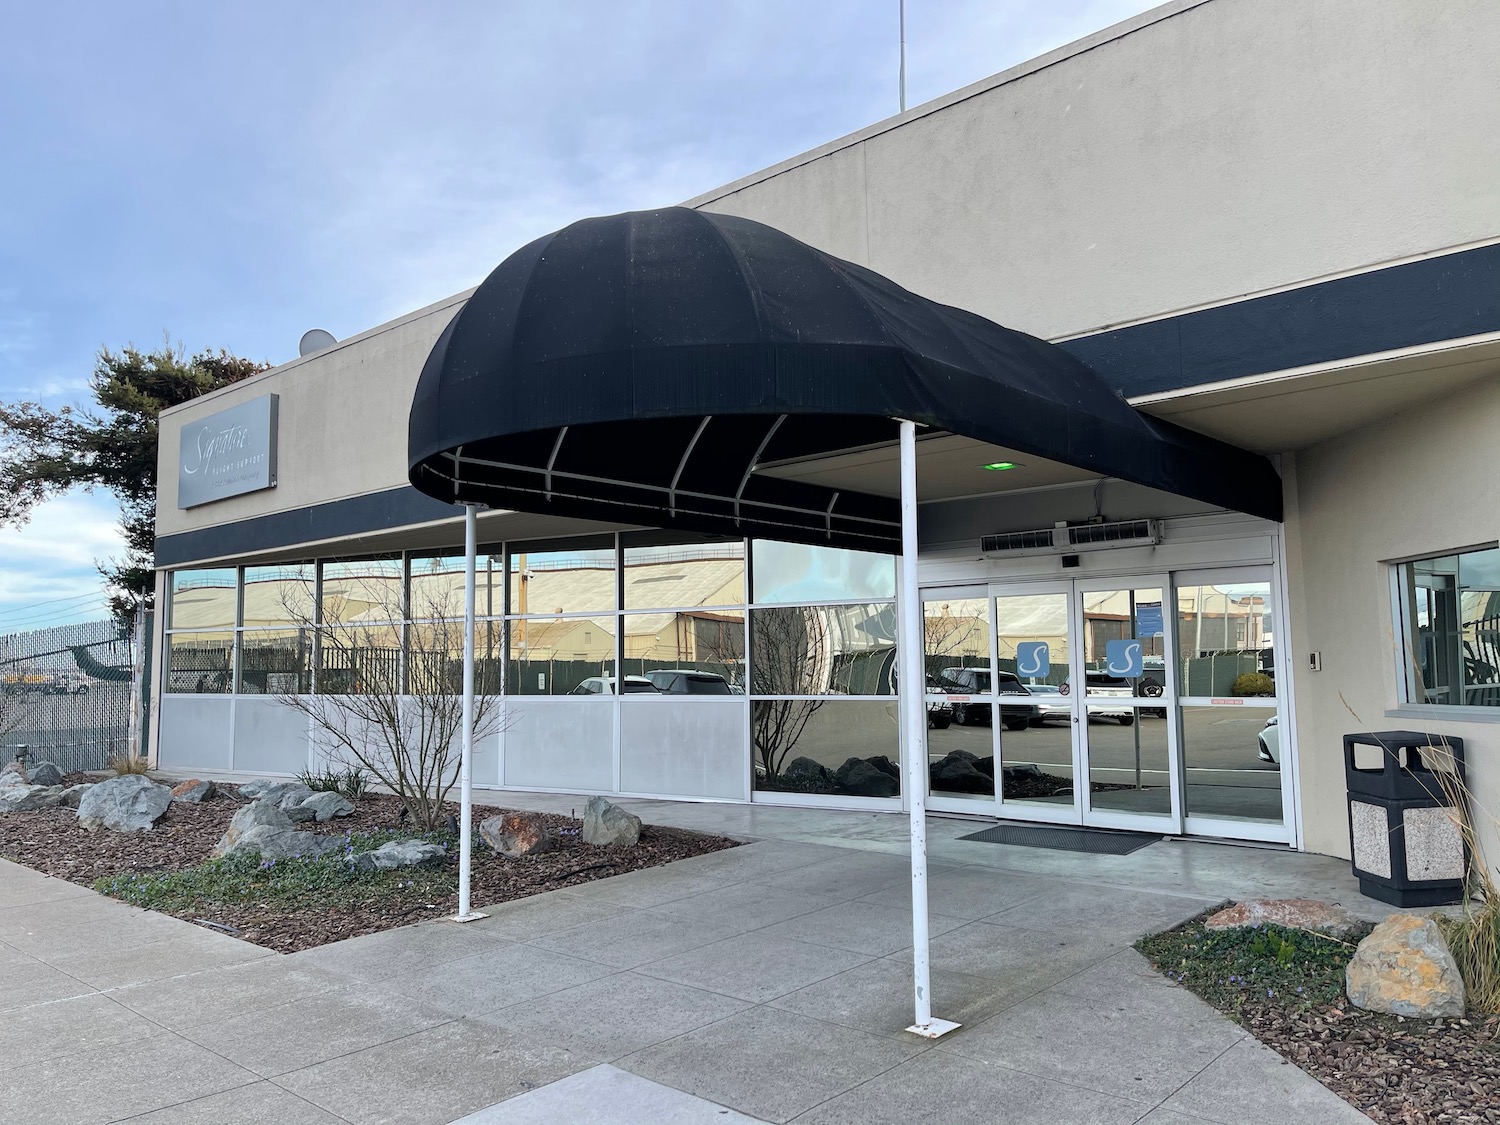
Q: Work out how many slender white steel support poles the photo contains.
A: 2